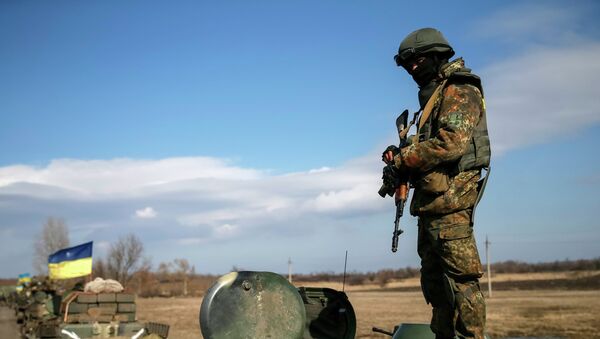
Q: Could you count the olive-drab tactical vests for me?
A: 1